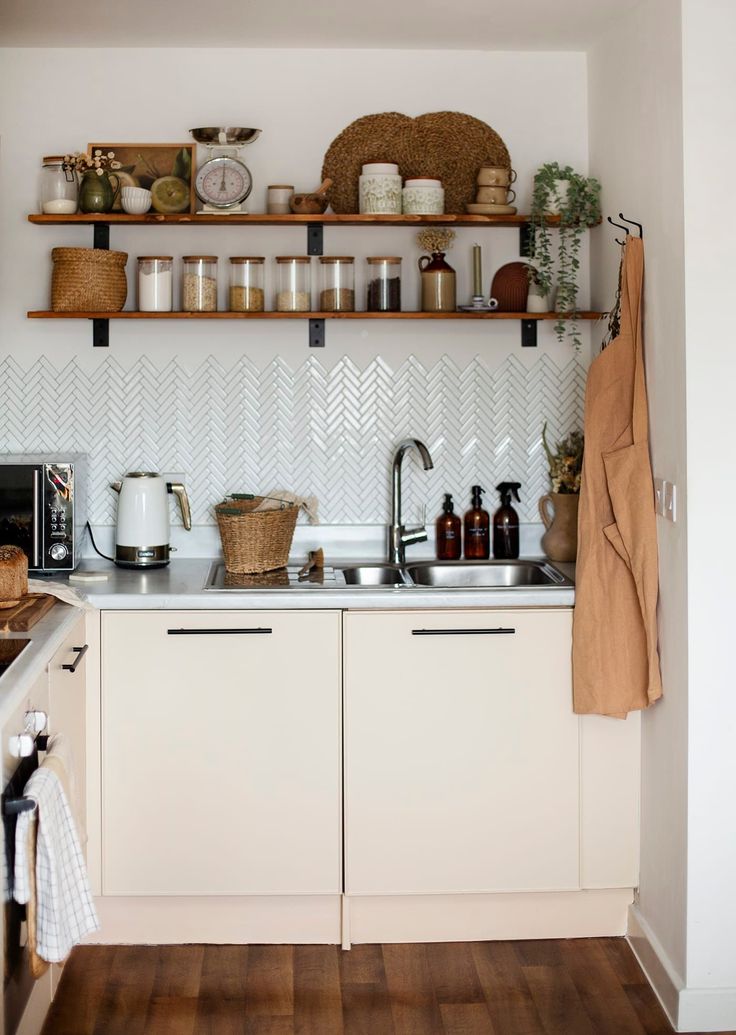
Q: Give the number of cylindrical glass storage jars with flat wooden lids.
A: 6